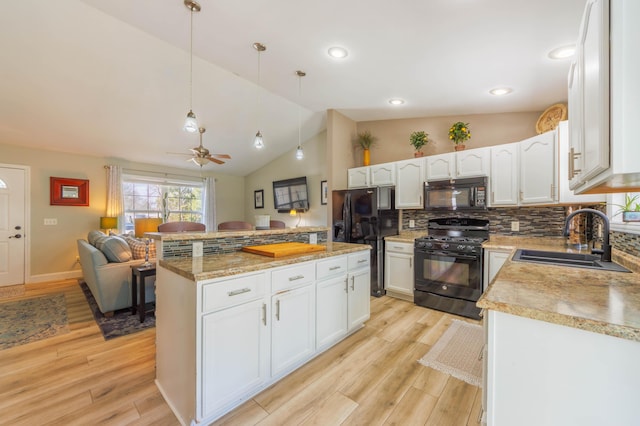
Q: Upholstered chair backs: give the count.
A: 3